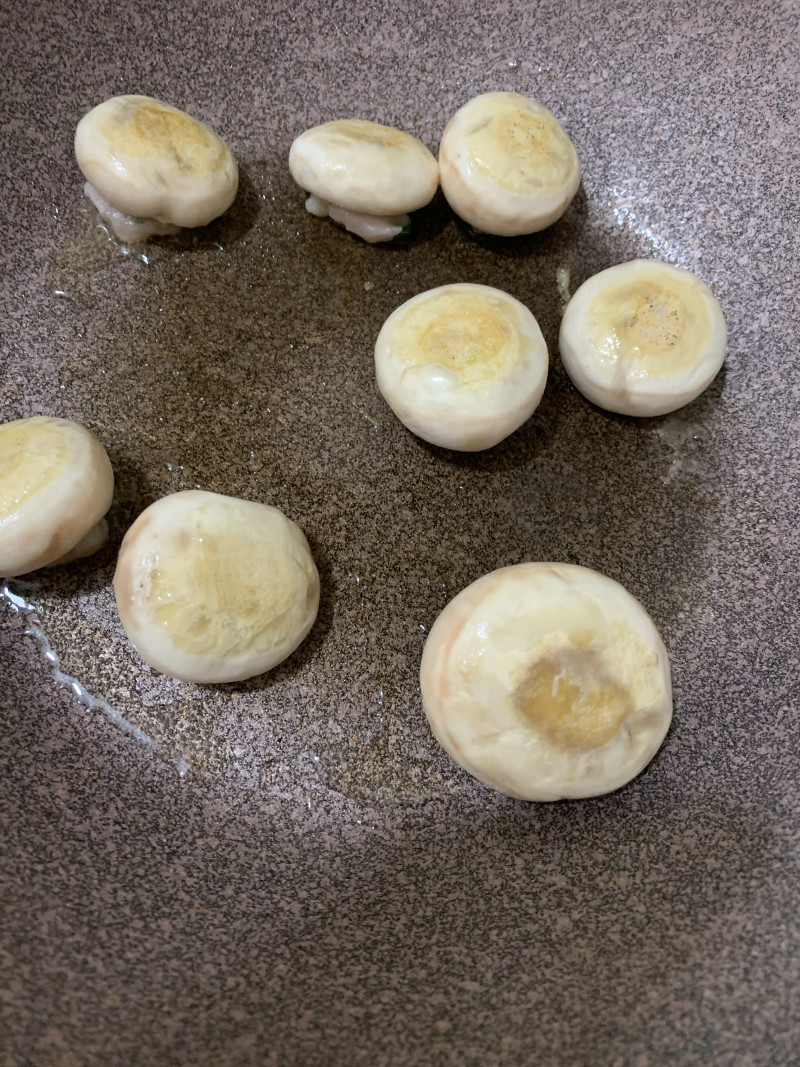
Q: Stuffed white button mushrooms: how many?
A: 8